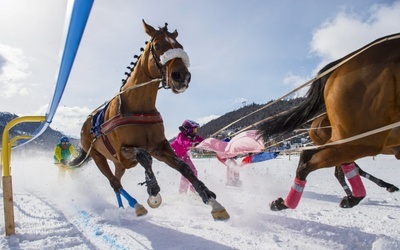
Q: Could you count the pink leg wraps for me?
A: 2